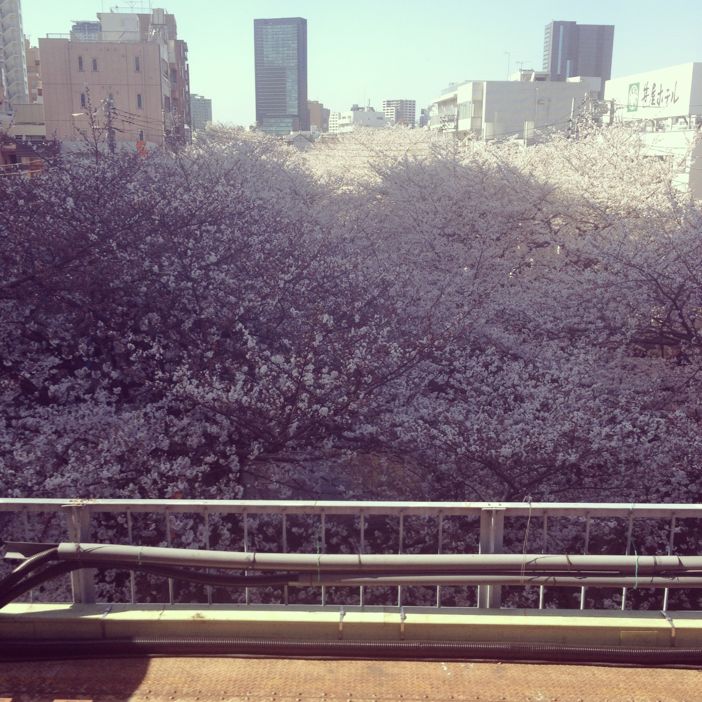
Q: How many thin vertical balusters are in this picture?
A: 14